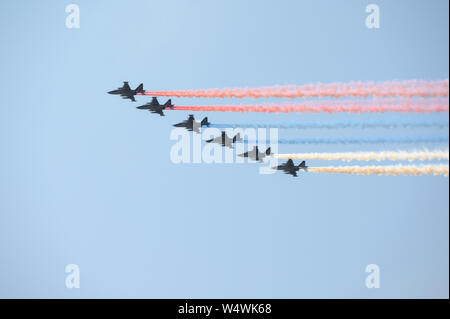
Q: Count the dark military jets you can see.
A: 6